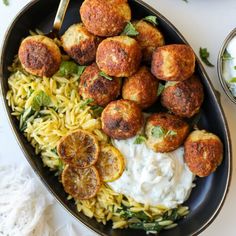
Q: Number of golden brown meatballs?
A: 12